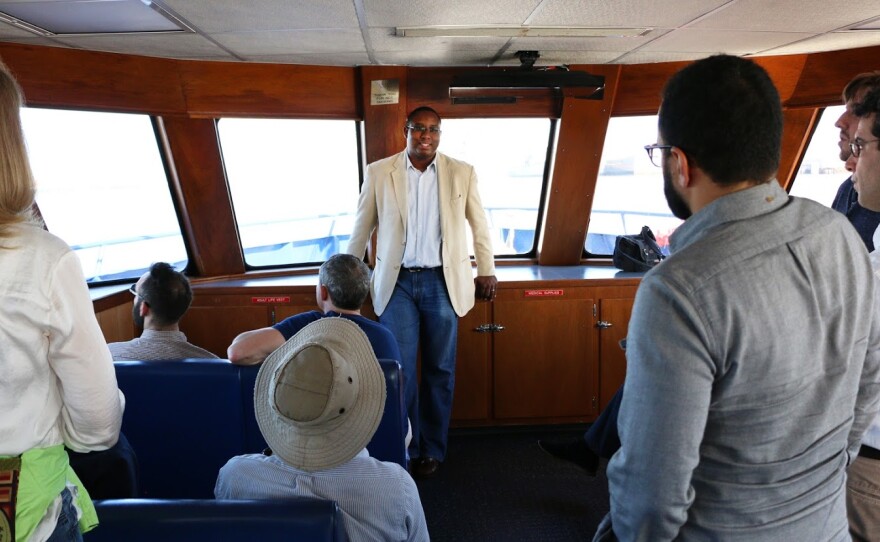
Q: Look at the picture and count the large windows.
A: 5